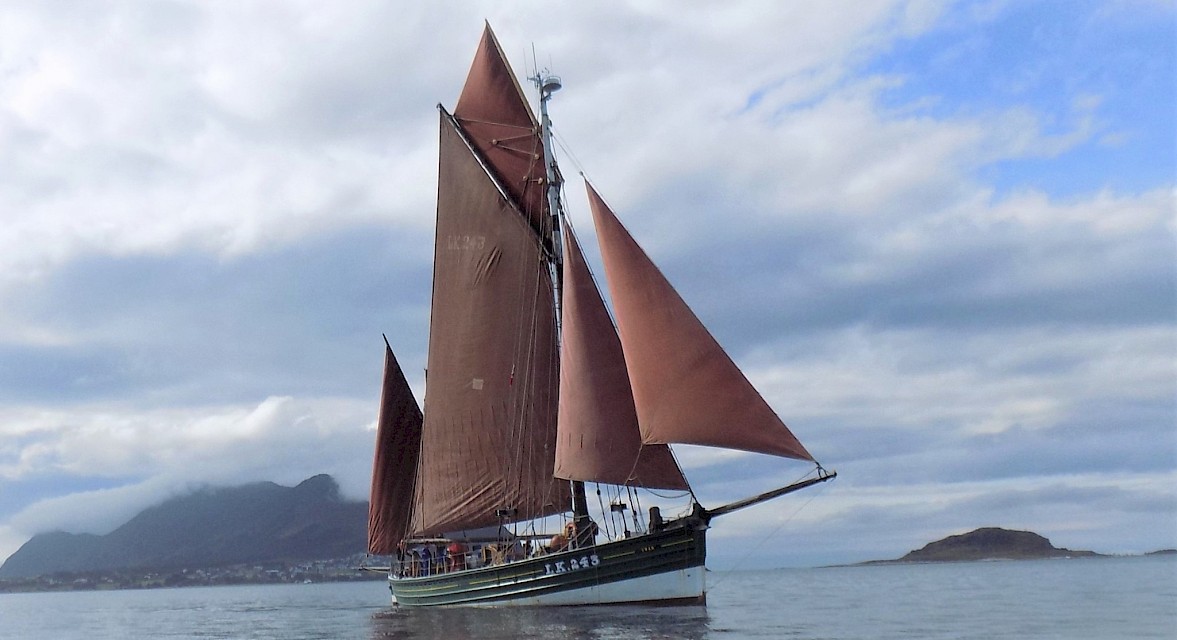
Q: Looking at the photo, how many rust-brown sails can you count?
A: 5